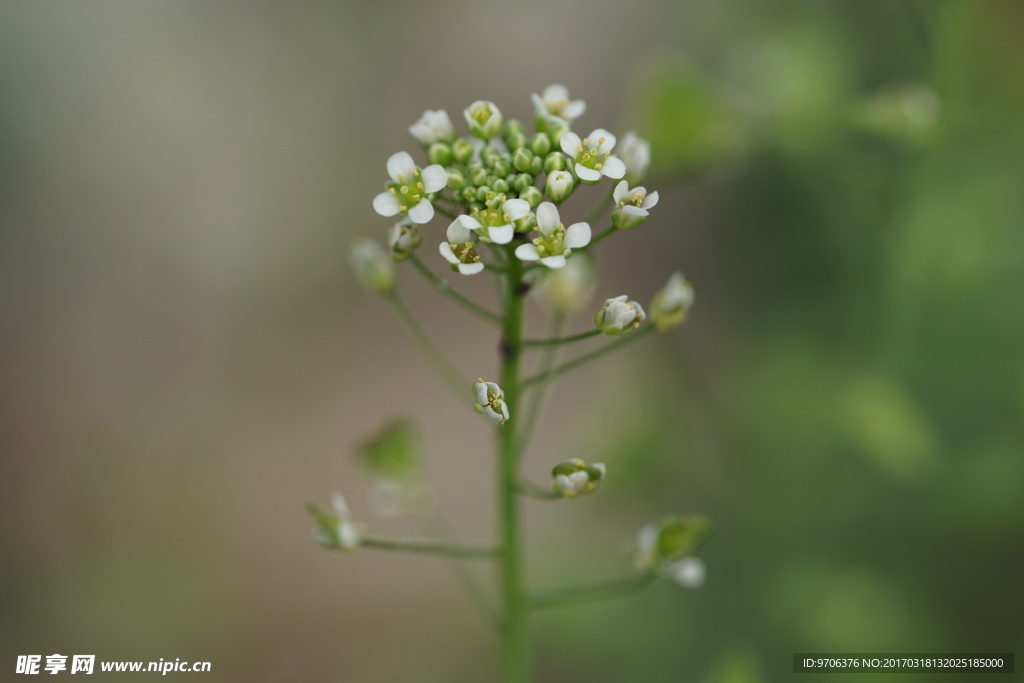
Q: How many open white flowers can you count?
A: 7